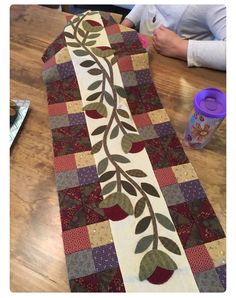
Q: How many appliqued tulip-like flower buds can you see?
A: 6